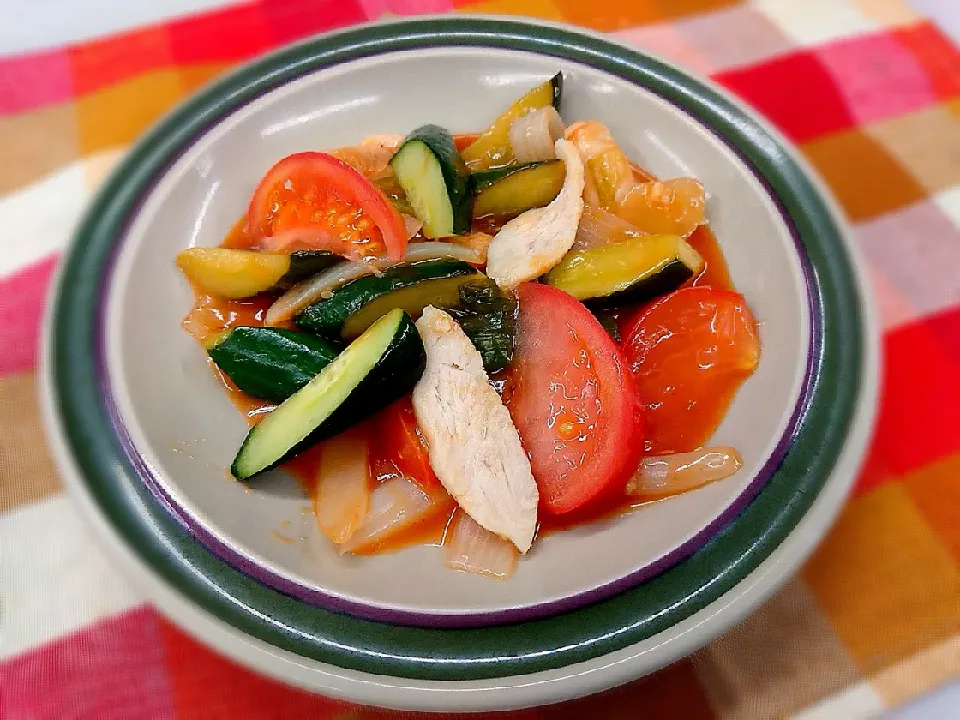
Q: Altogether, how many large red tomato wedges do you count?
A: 3